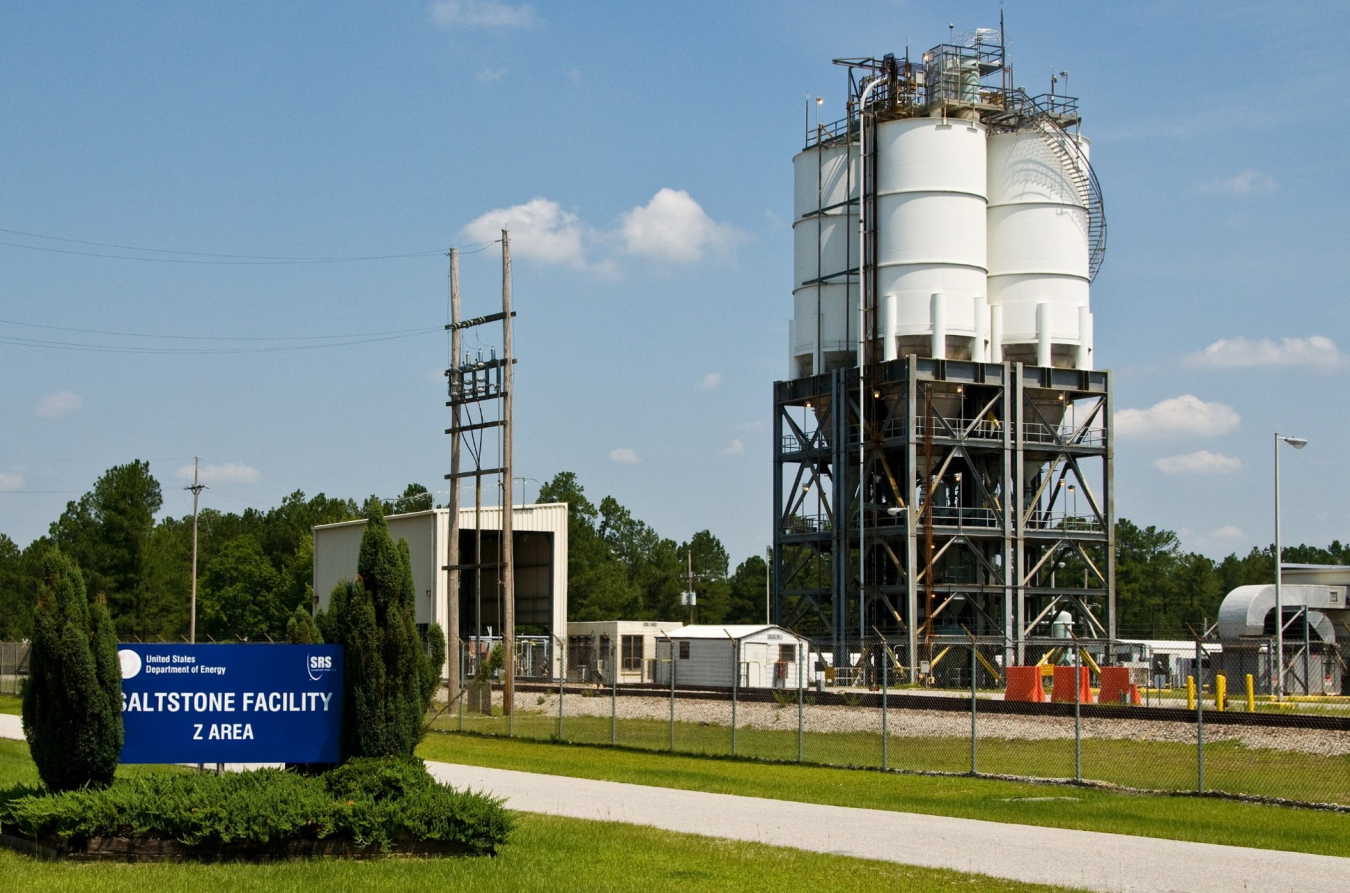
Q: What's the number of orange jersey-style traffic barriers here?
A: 3